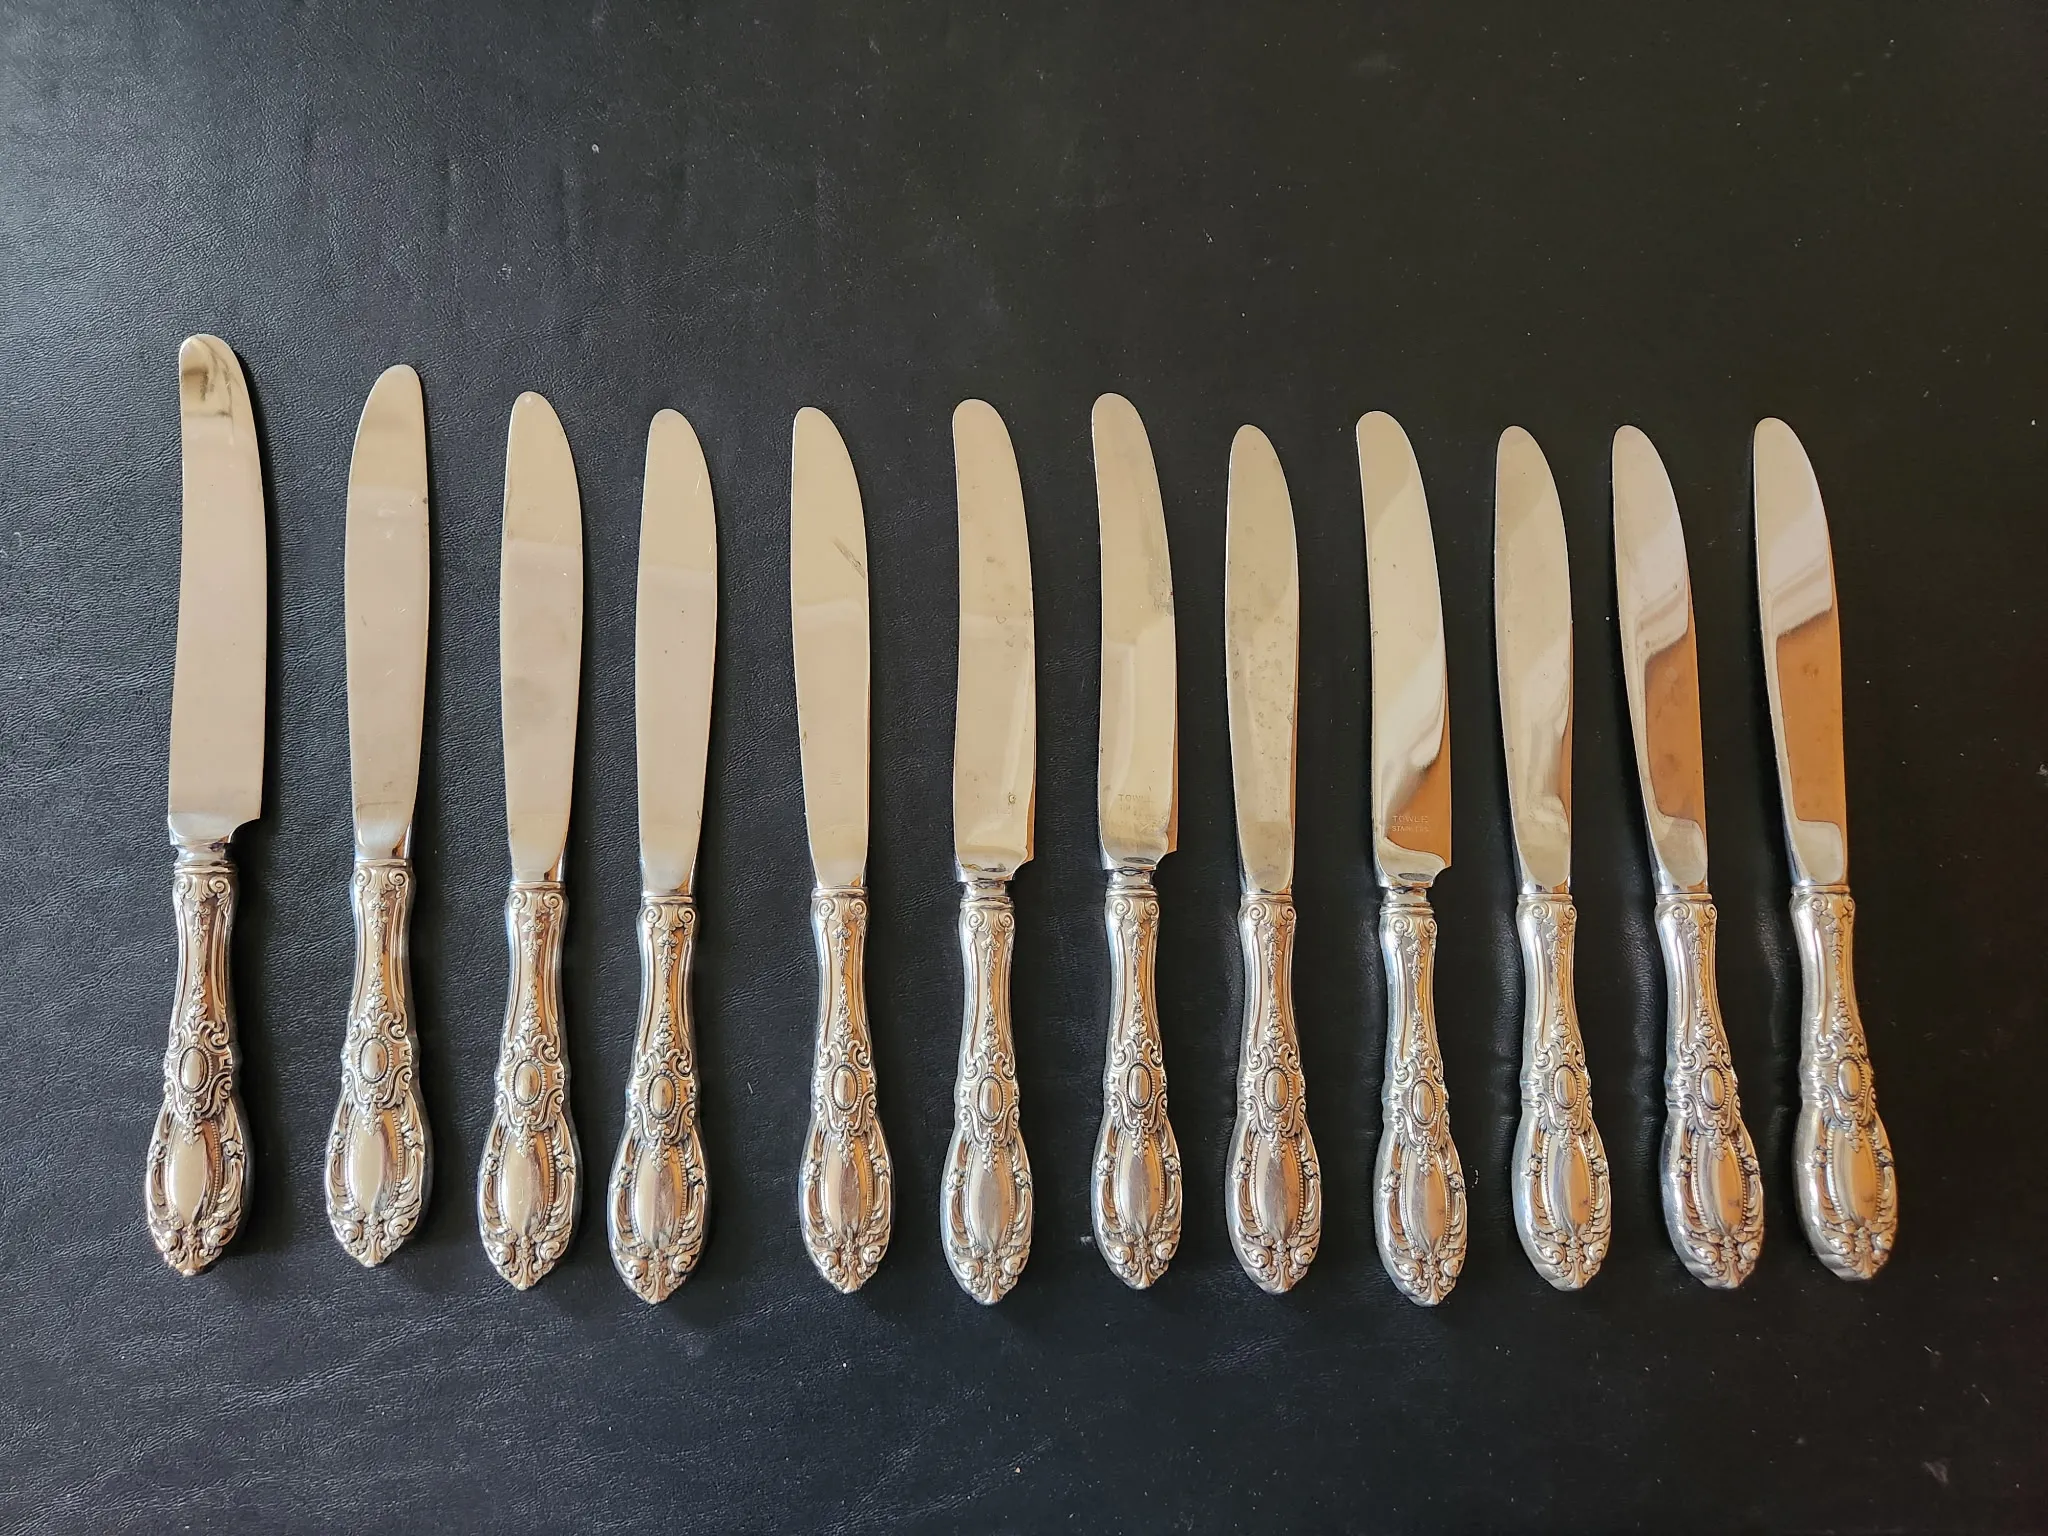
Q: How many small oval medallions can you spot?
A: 12